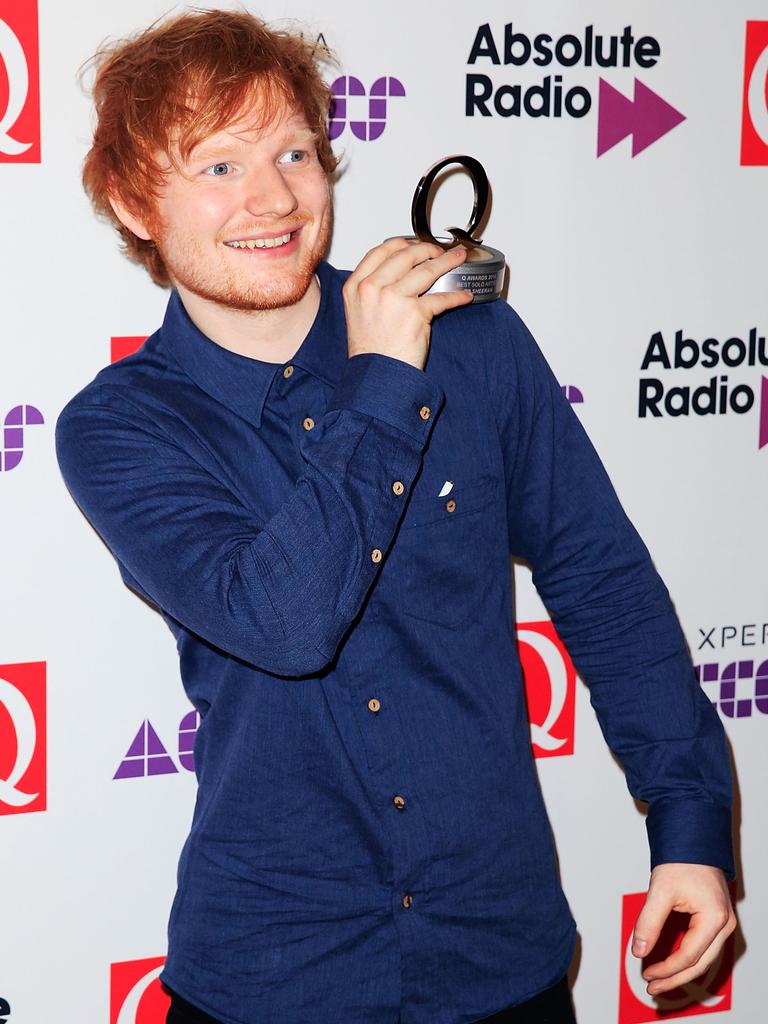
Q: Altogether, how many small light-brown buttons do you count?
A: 9